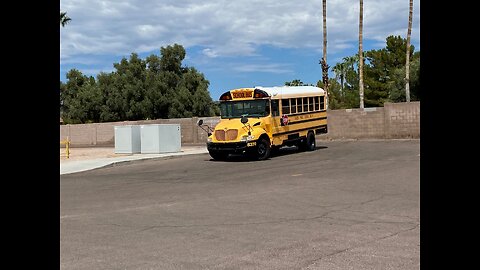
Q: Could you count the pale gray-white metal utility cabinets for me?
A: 2